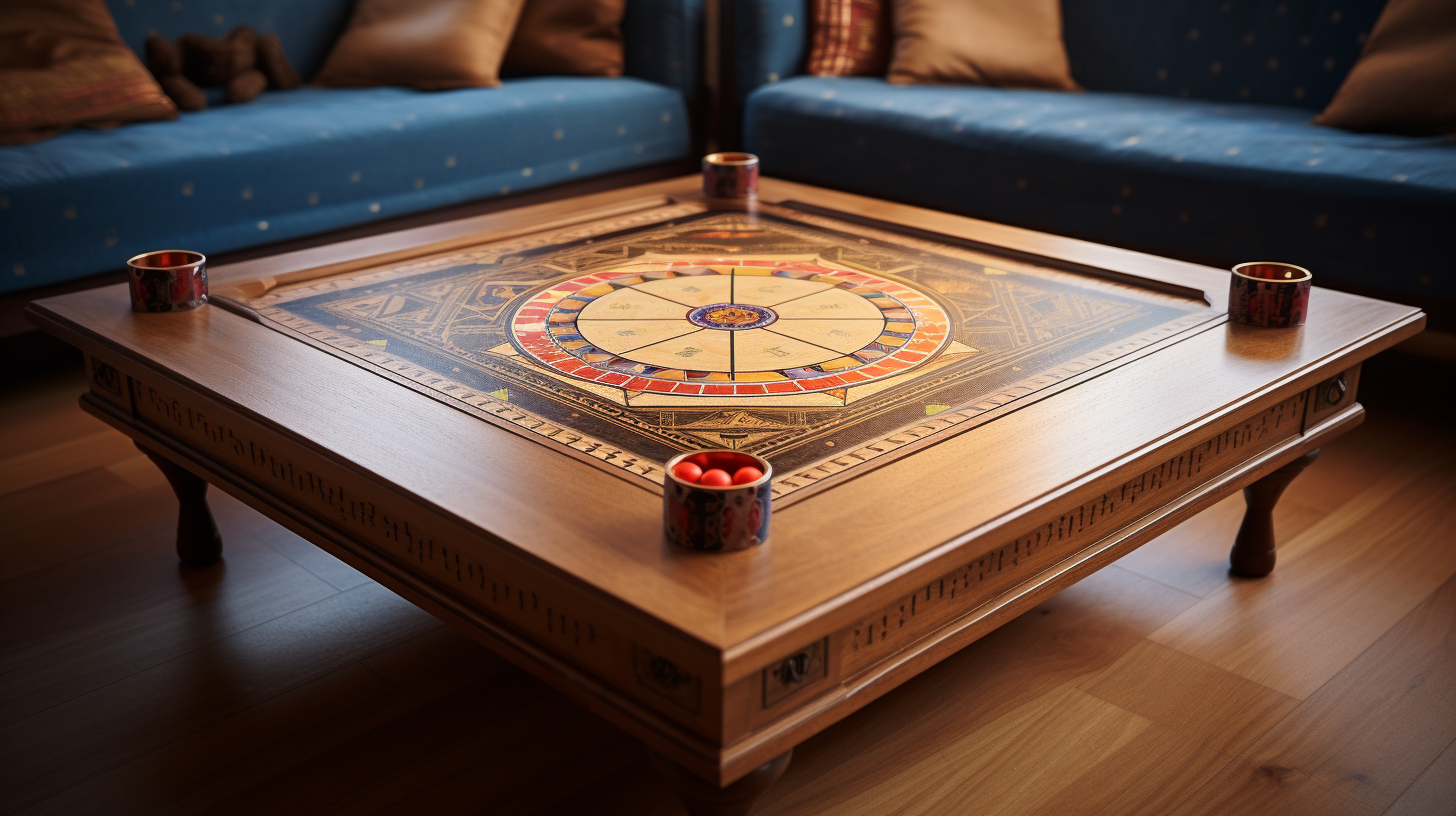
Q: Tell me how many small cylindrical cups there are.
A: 4